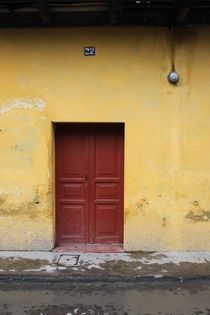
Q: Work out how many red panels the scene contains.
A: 6